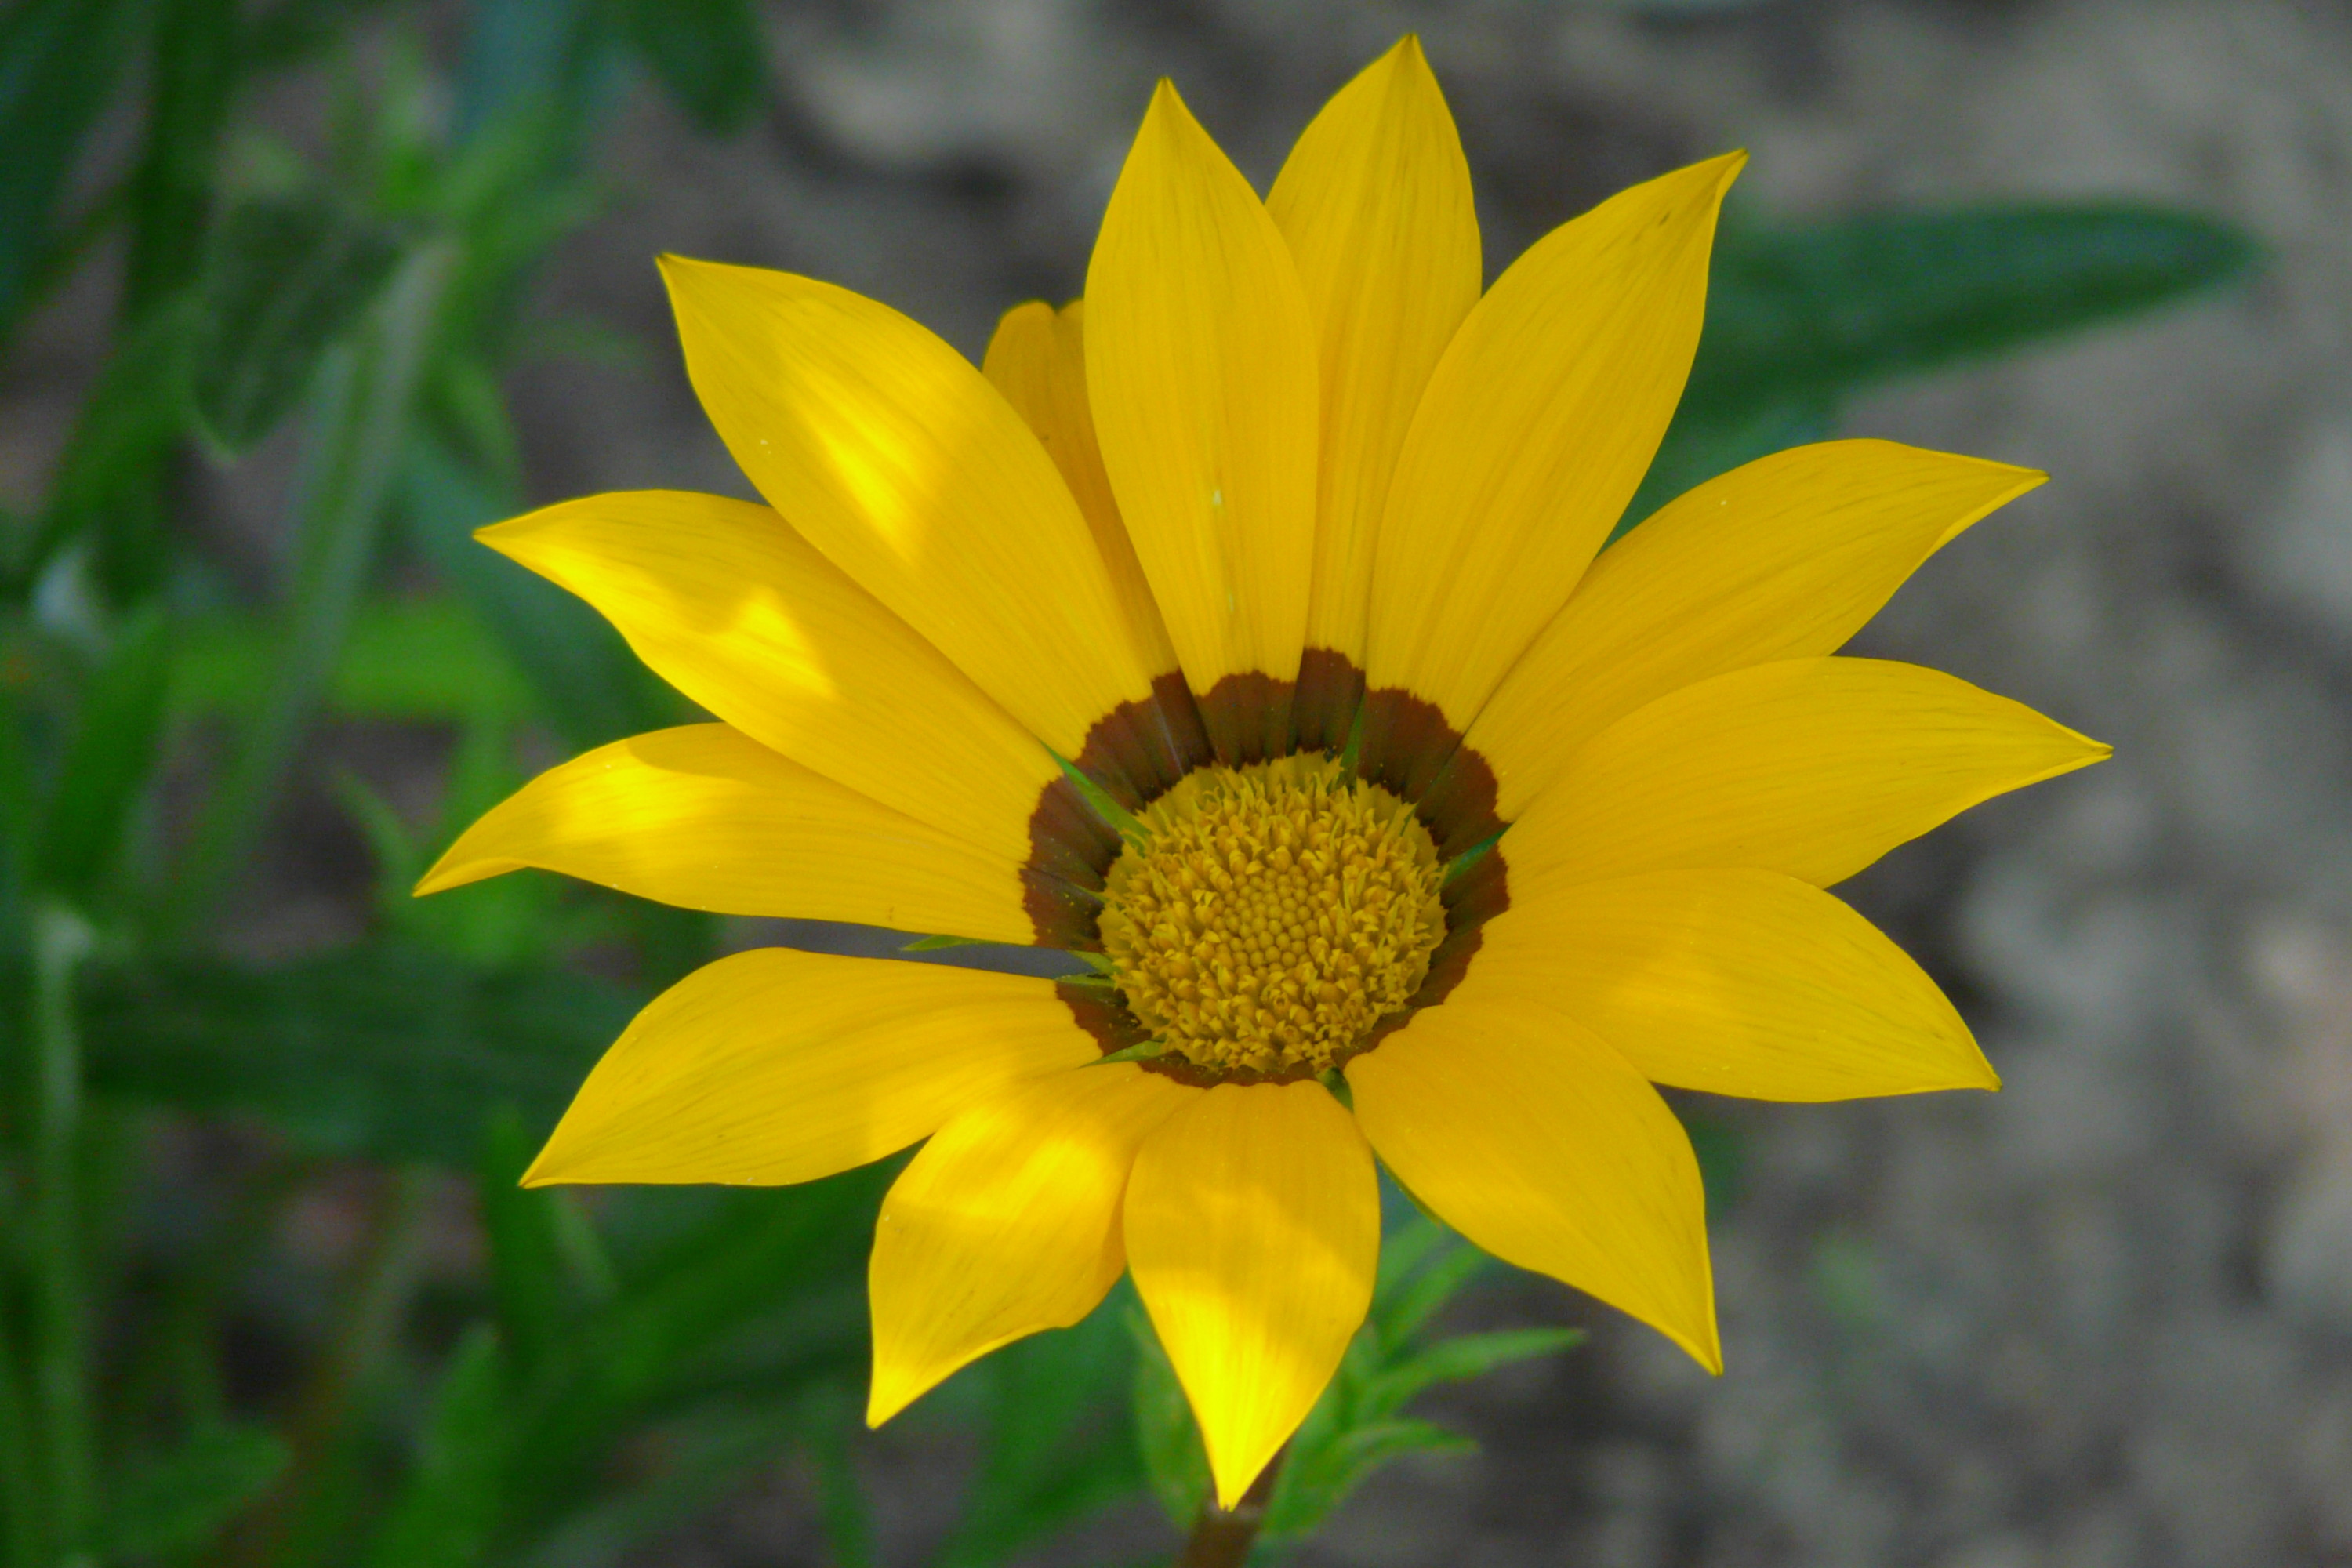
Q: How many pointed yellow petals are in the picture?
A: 13